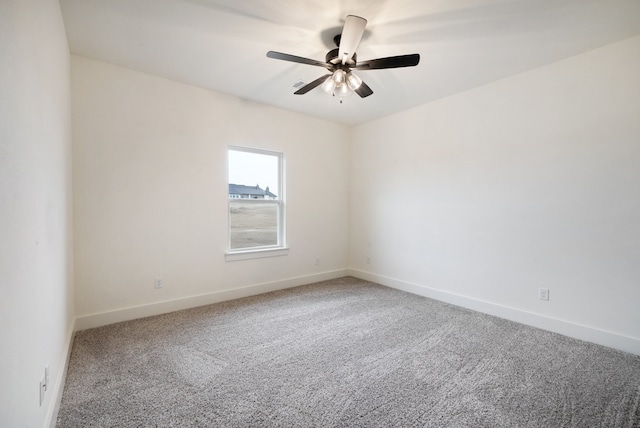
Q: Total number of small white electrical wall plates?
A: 6